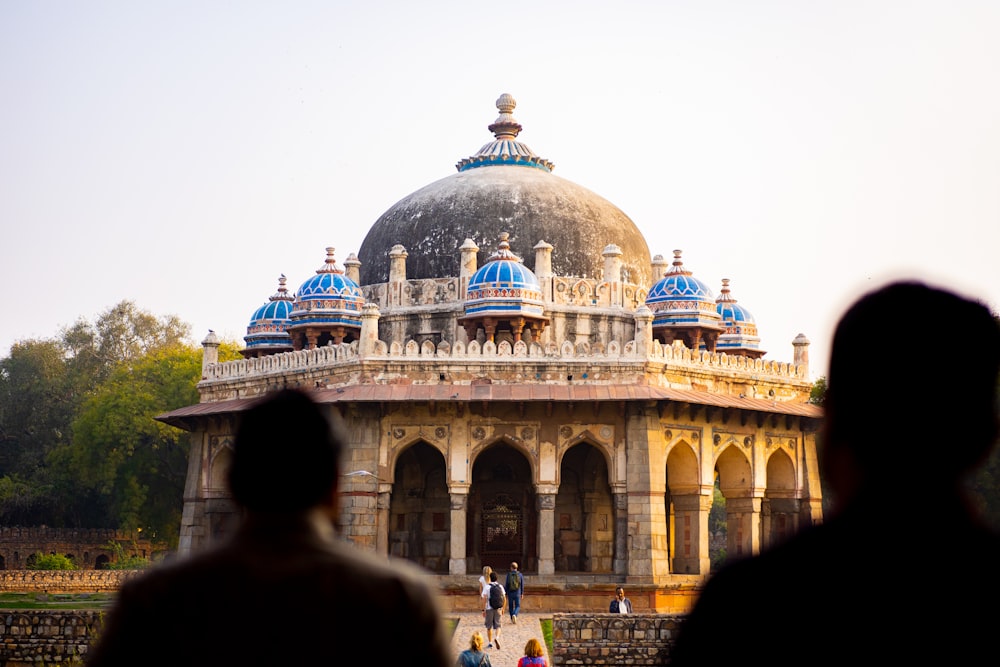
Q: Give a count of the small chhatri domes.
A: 5